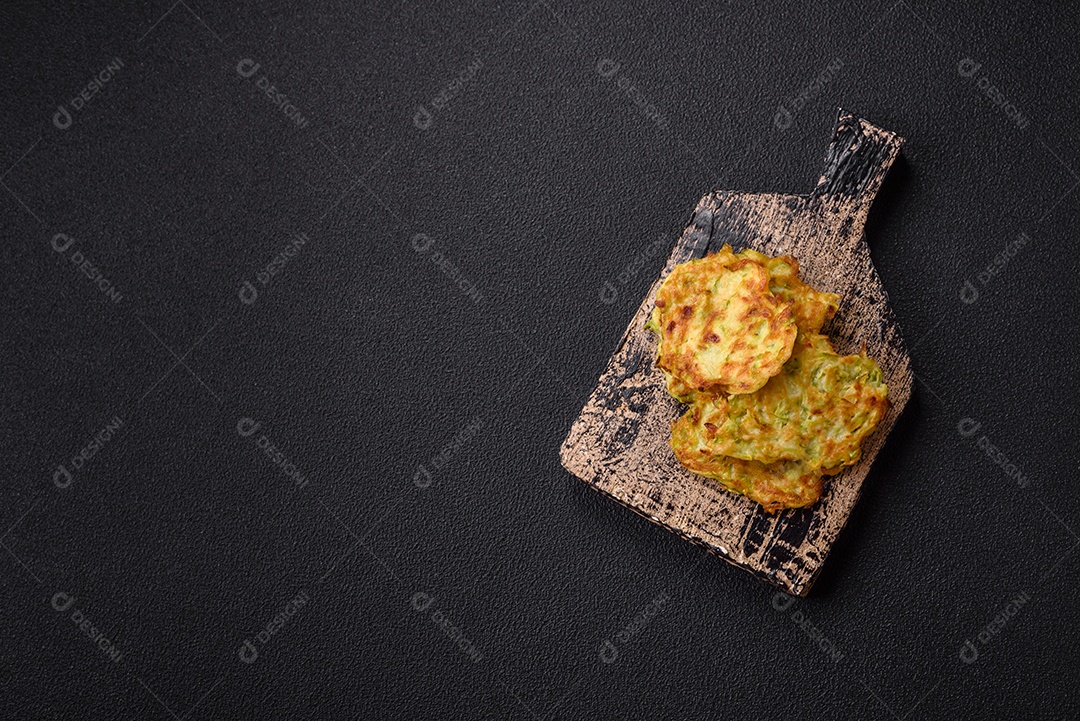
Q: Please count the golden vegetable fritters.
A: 4